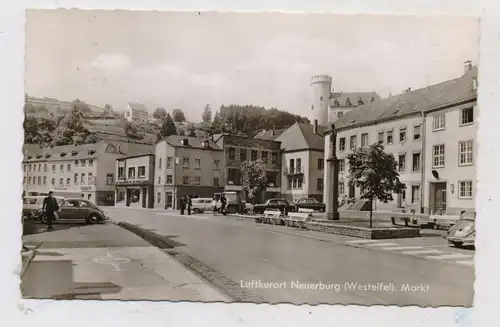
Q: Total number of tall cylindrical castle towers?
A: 1